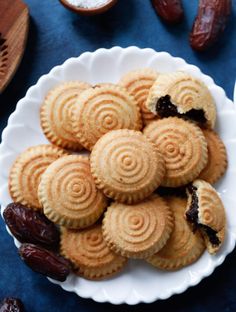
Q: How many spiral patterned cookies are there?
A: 13